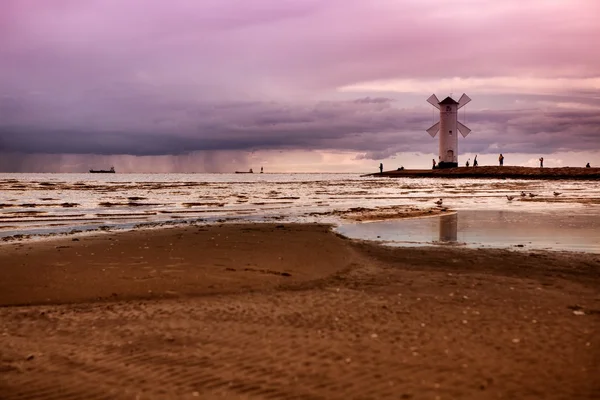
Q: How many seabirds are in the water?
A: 5